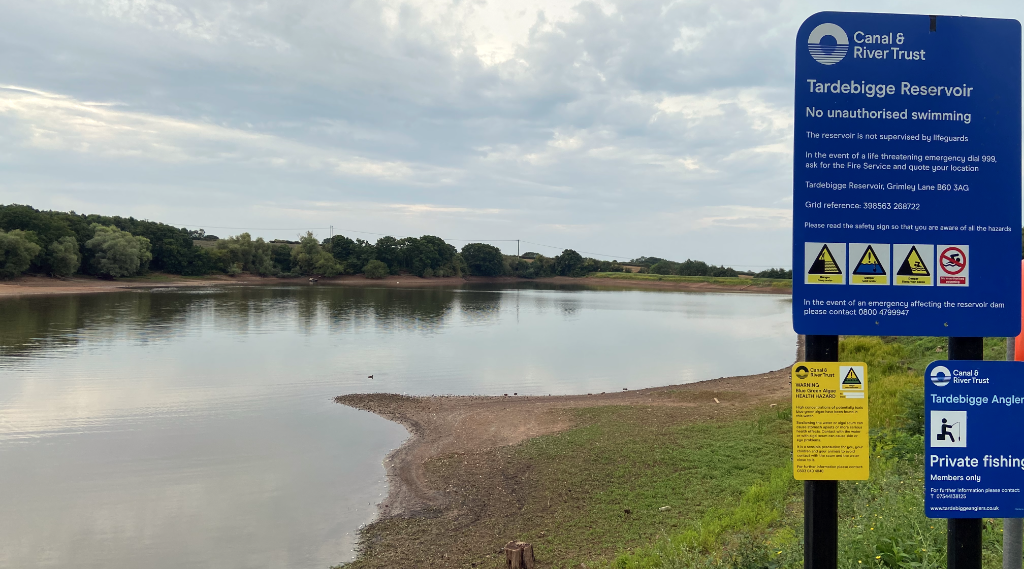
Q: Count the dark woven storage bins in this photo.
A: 0